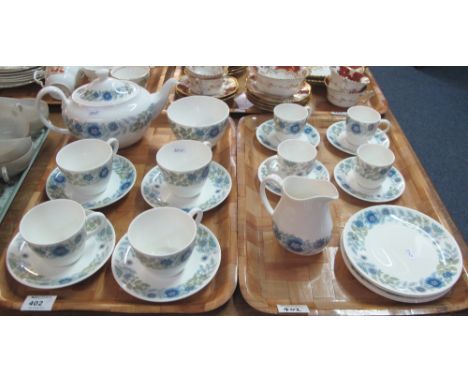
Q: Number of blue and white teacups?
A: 8